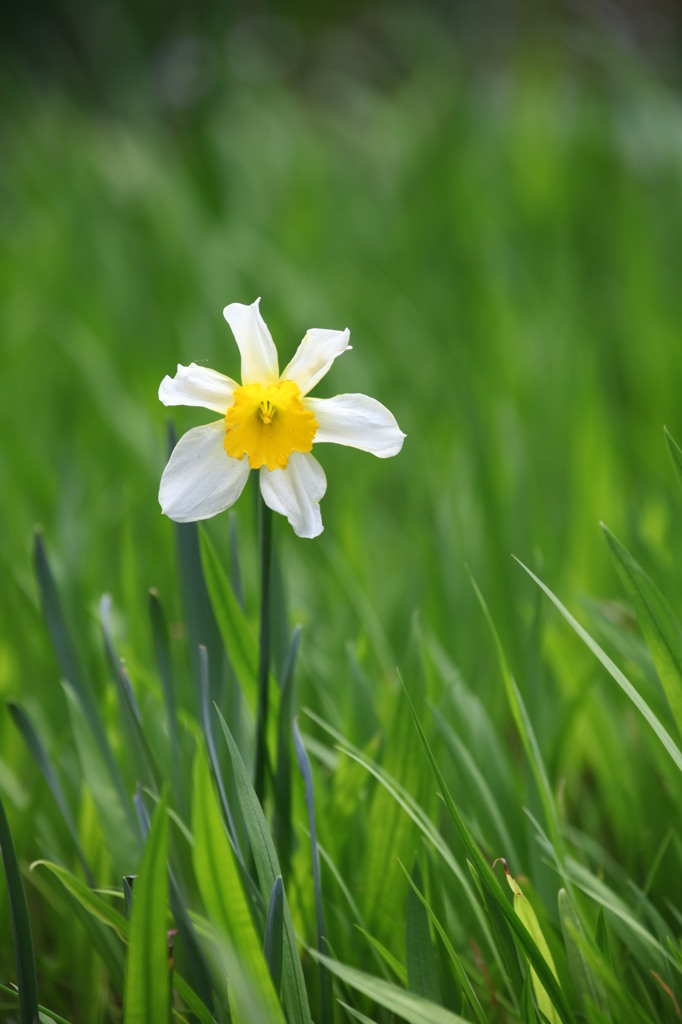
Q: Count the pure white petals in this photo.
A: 6